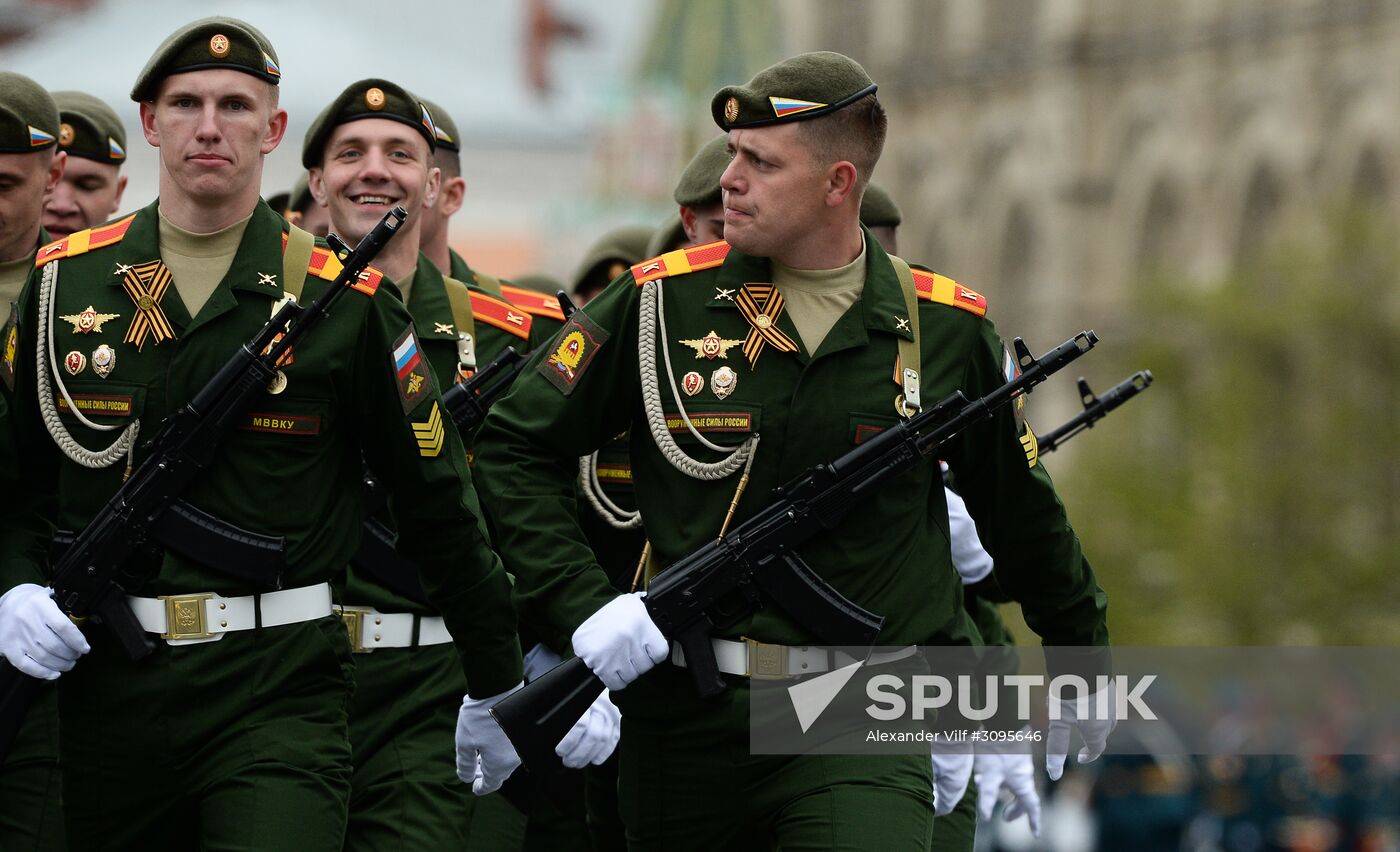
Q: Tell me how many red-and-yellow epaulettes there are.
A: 6